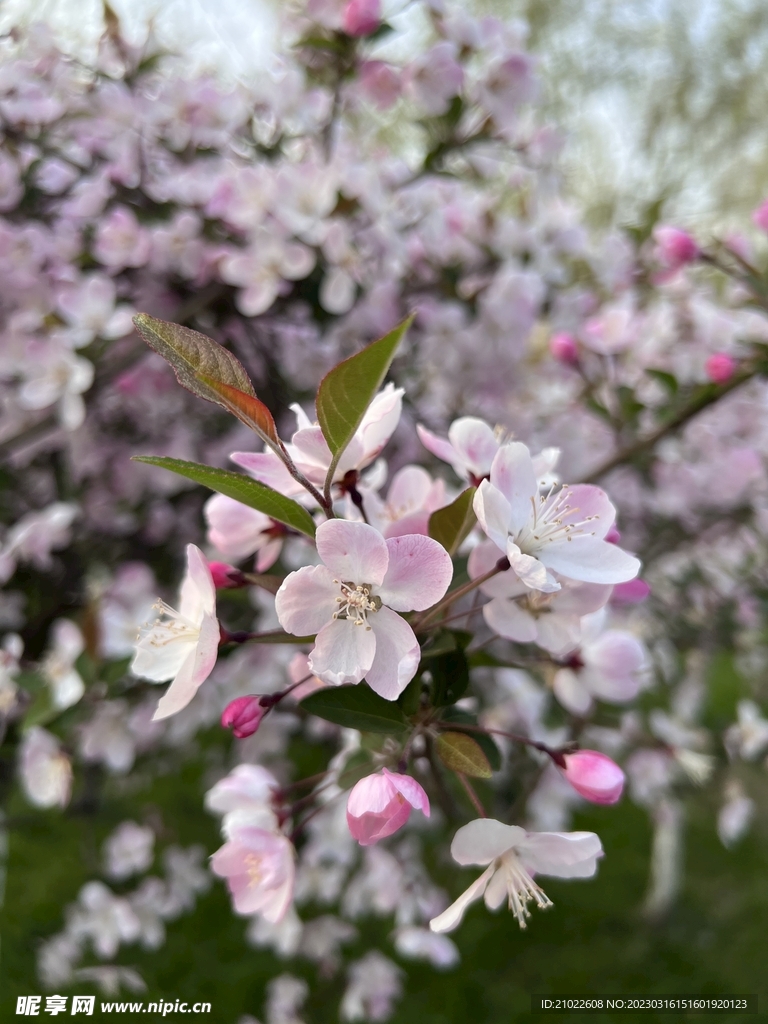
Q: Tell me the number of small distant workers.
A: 0